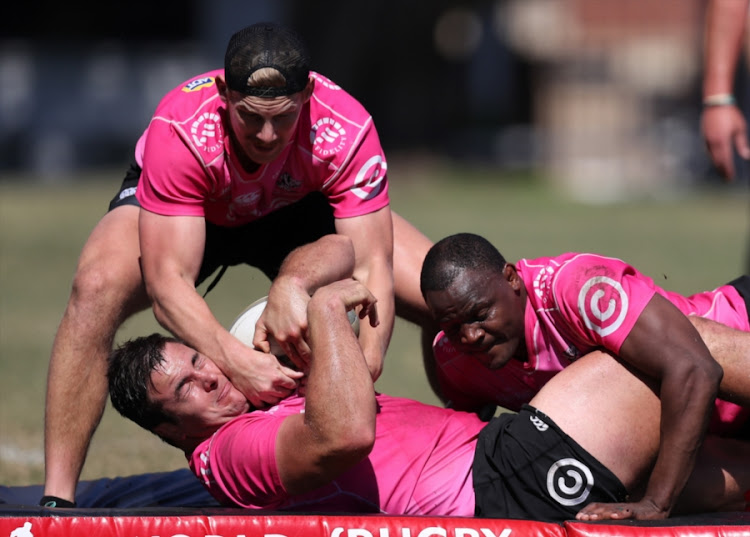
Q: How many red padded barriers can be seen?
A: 2